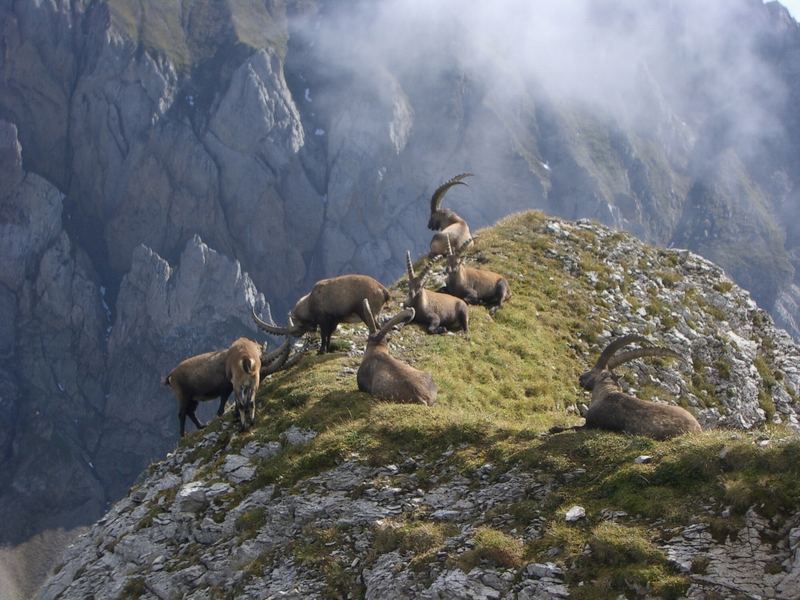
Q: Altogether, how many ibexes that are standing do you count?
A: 3